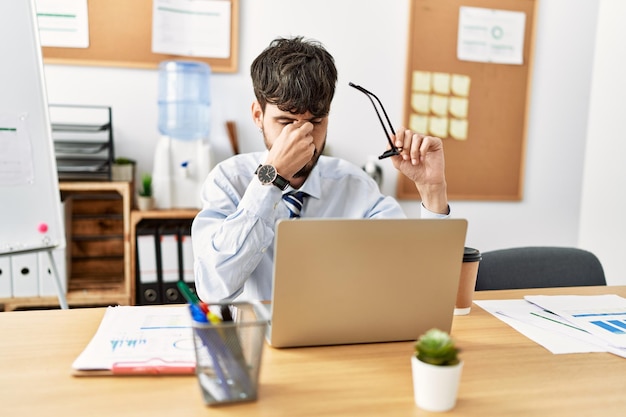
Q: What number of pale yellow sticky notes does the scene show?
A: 9